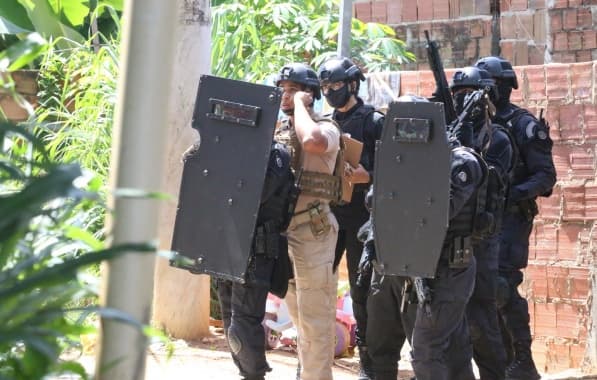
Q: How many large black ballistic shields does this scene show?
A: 2